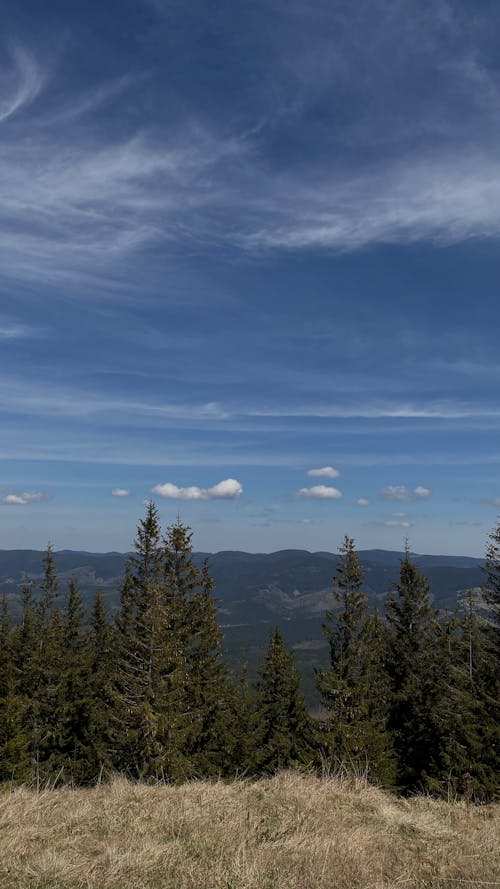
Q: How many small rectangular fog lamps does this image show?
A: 0